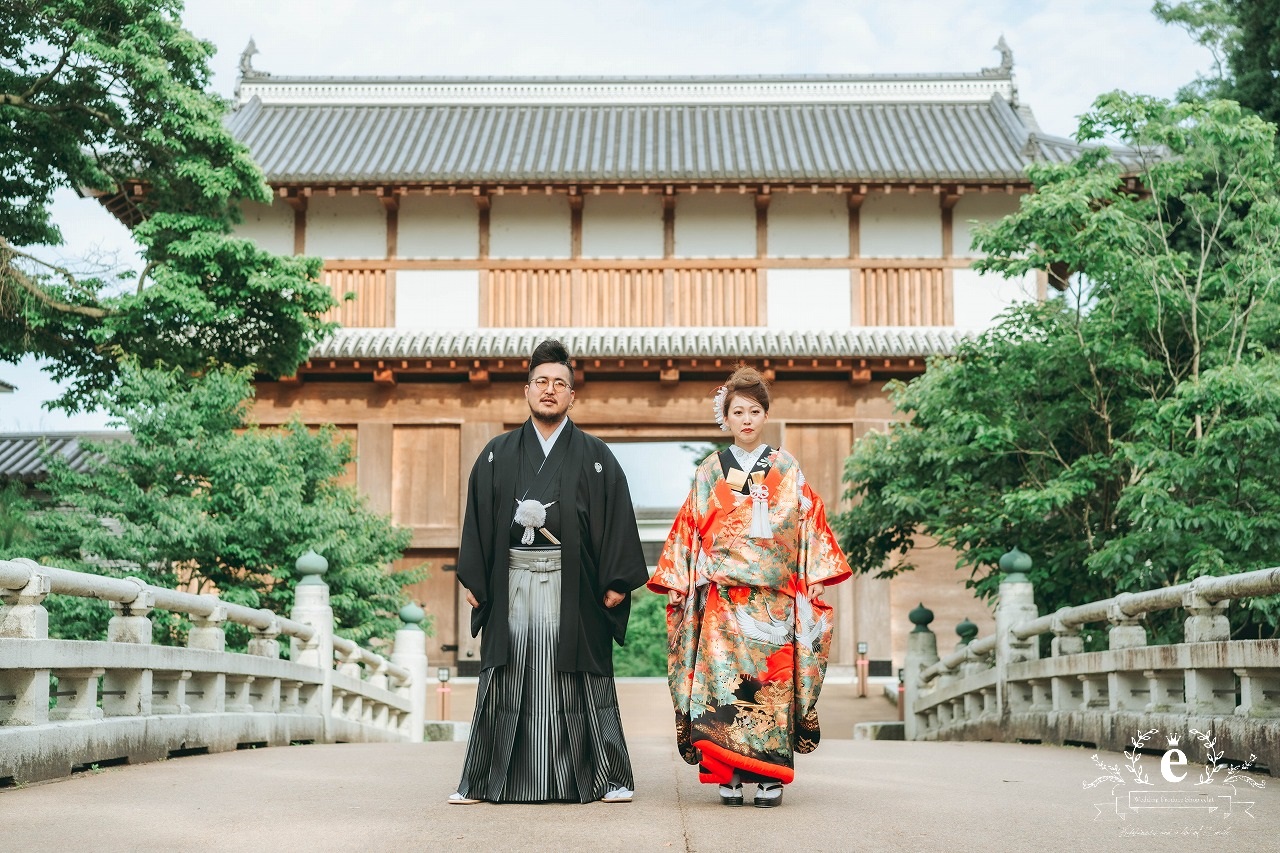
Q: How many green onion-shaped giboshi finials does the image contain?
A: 5